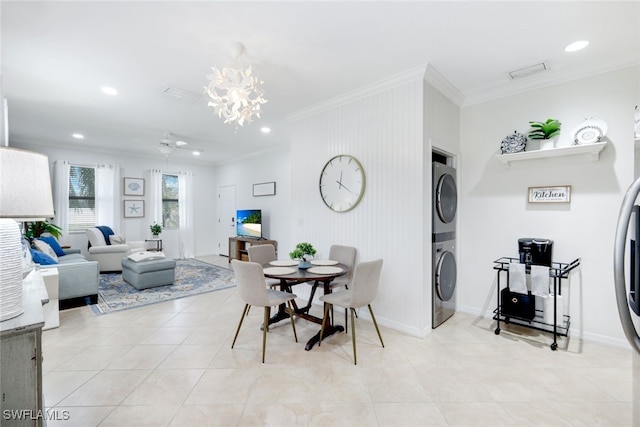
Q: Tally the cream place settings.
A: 4